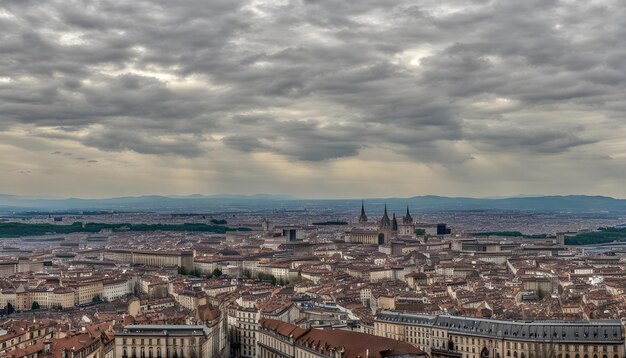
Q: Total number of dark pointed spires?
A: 4